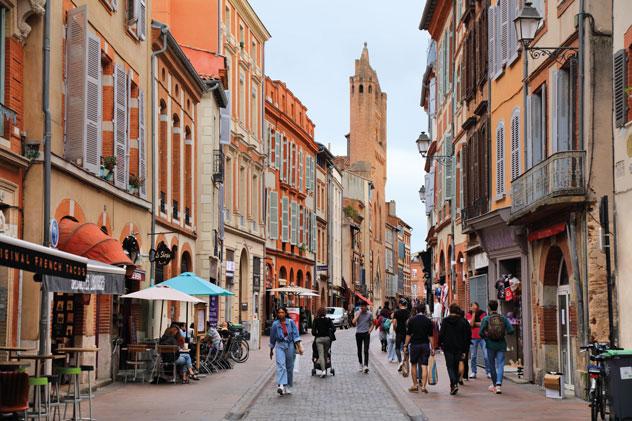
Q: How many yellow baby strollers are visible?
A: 0